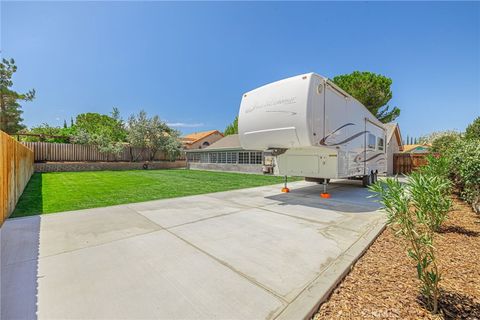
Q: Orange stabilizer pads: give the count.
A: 2